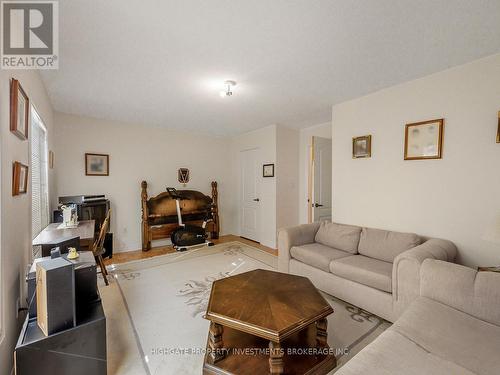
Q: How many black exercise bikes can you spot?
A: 1